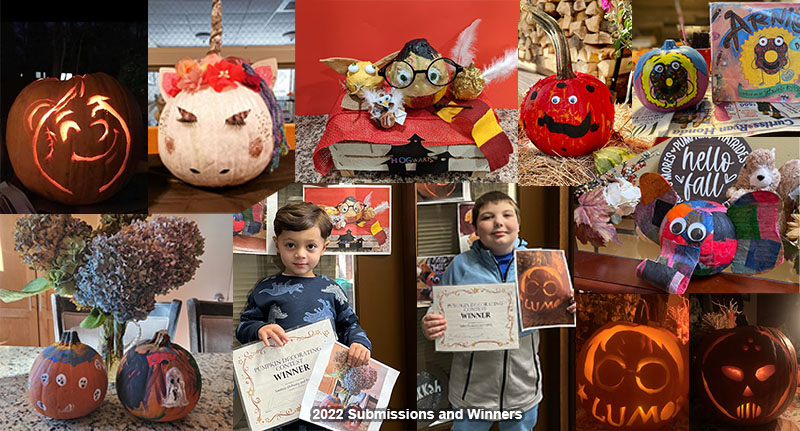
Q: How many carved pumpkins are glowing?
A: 3